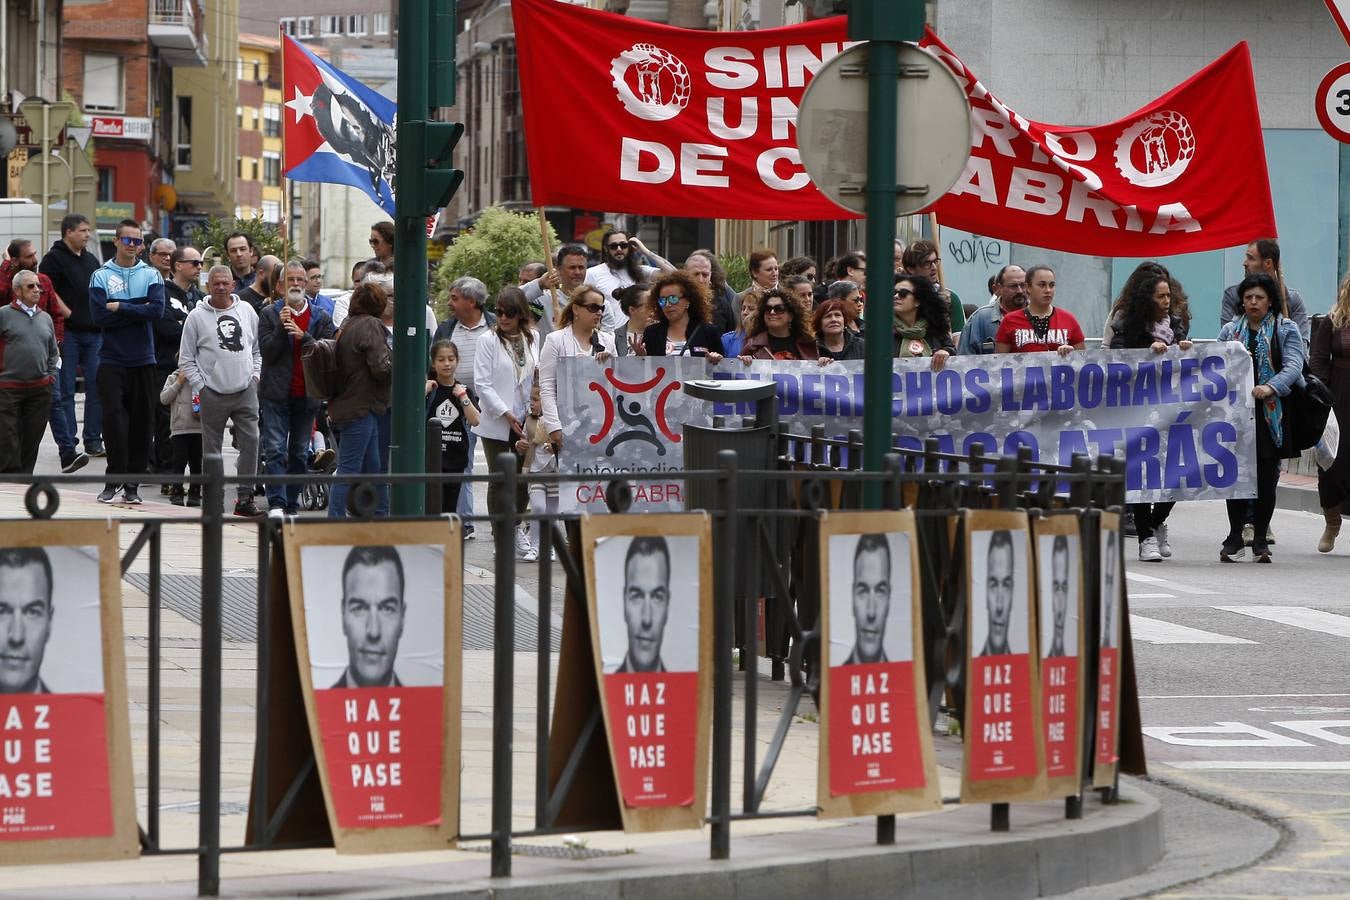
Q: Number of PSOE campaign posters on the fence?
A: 7